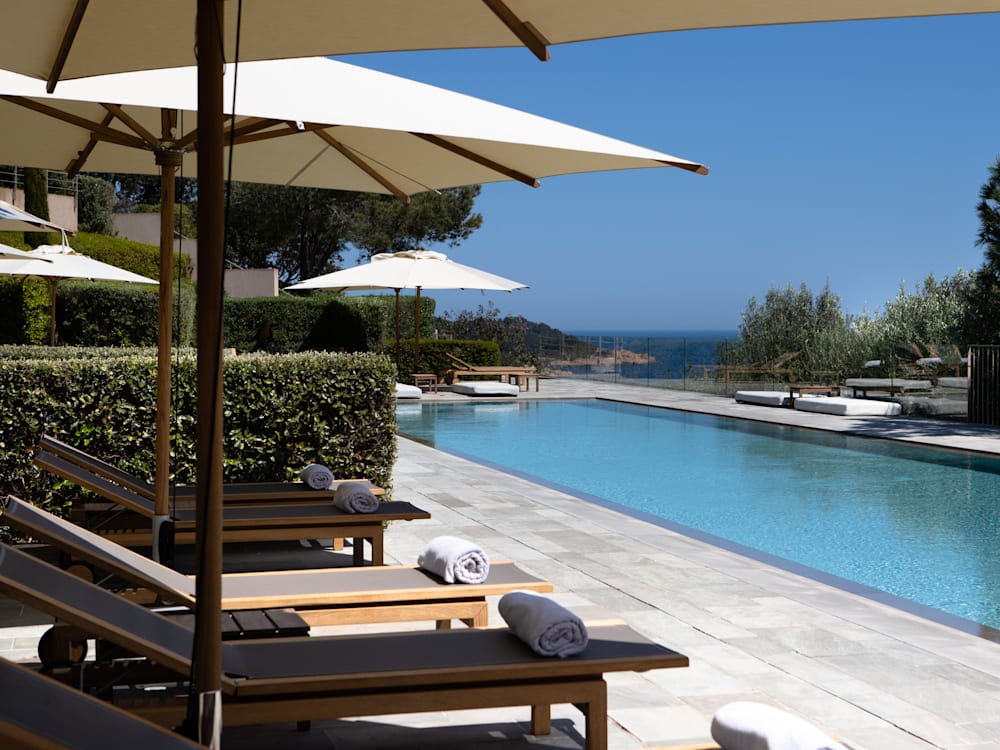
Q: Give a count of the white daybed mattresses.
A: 4